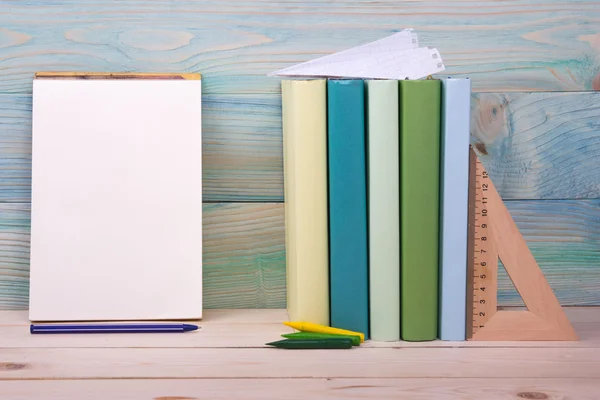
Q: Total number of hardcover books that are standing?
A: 5